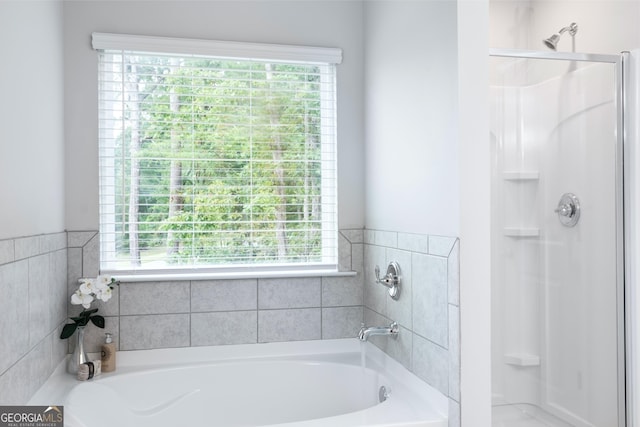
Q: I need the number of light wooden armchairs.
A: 0